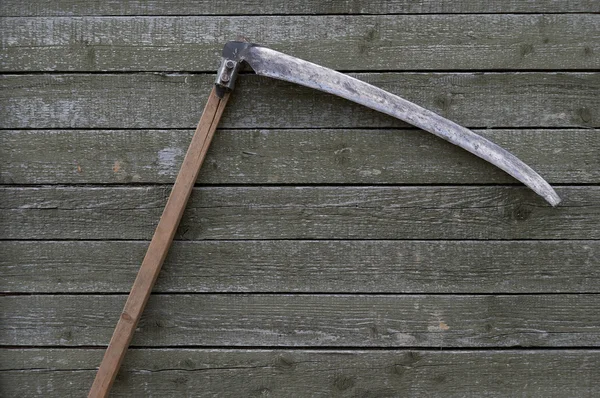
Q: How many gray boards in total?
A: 8